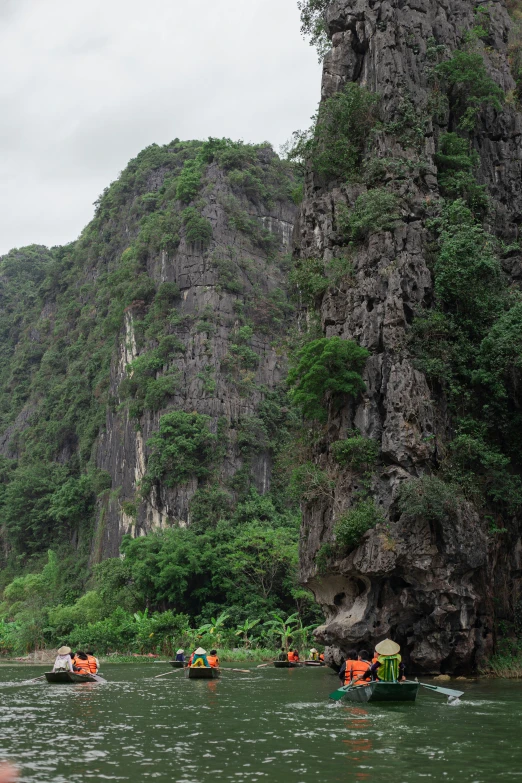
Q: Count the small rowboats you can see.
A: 6